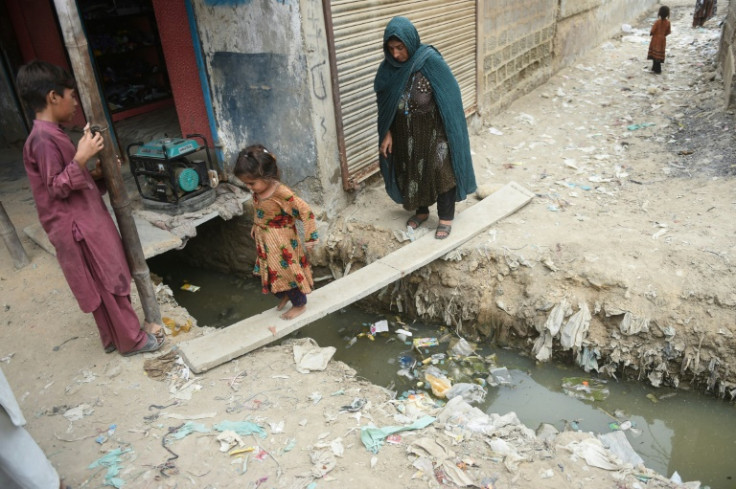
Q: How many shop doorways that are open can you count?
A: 1